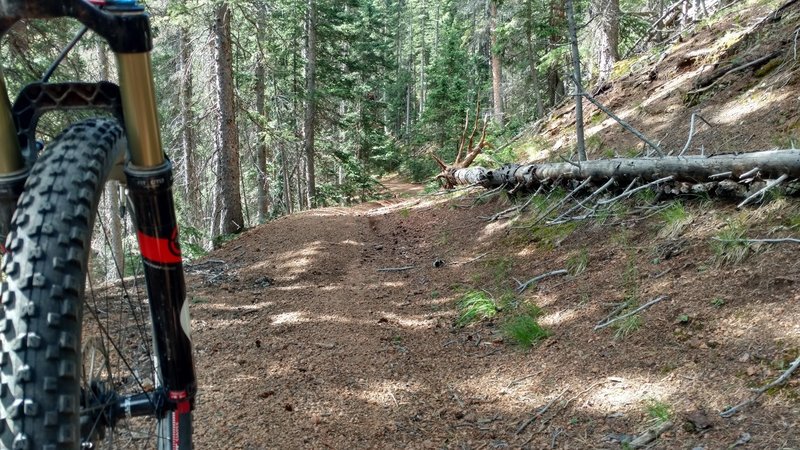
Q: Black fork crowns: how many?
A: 1